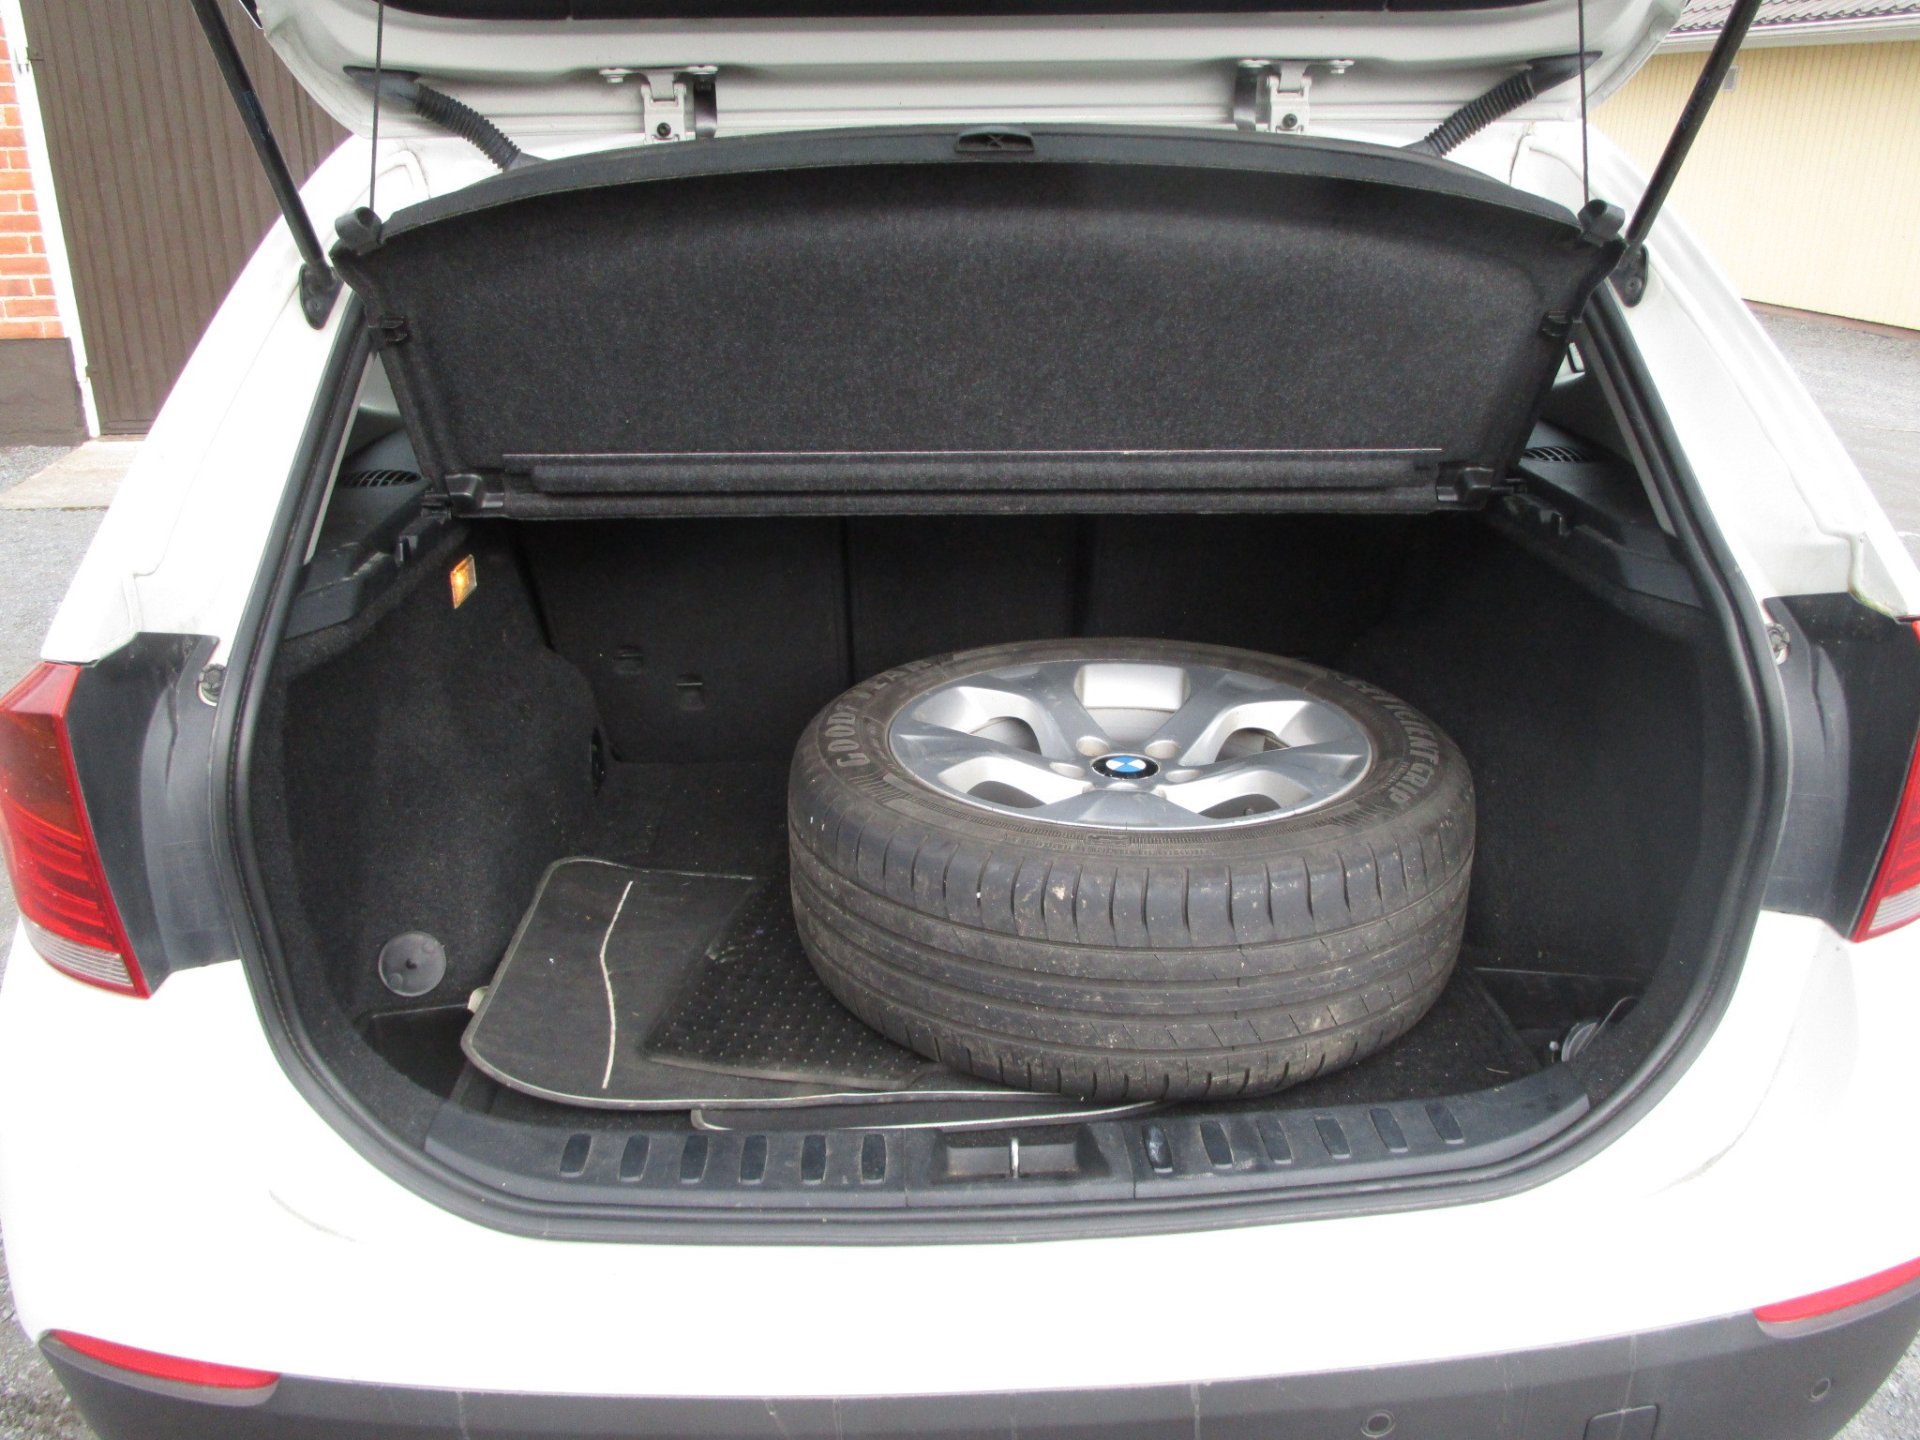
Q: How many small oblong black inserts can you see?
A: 12